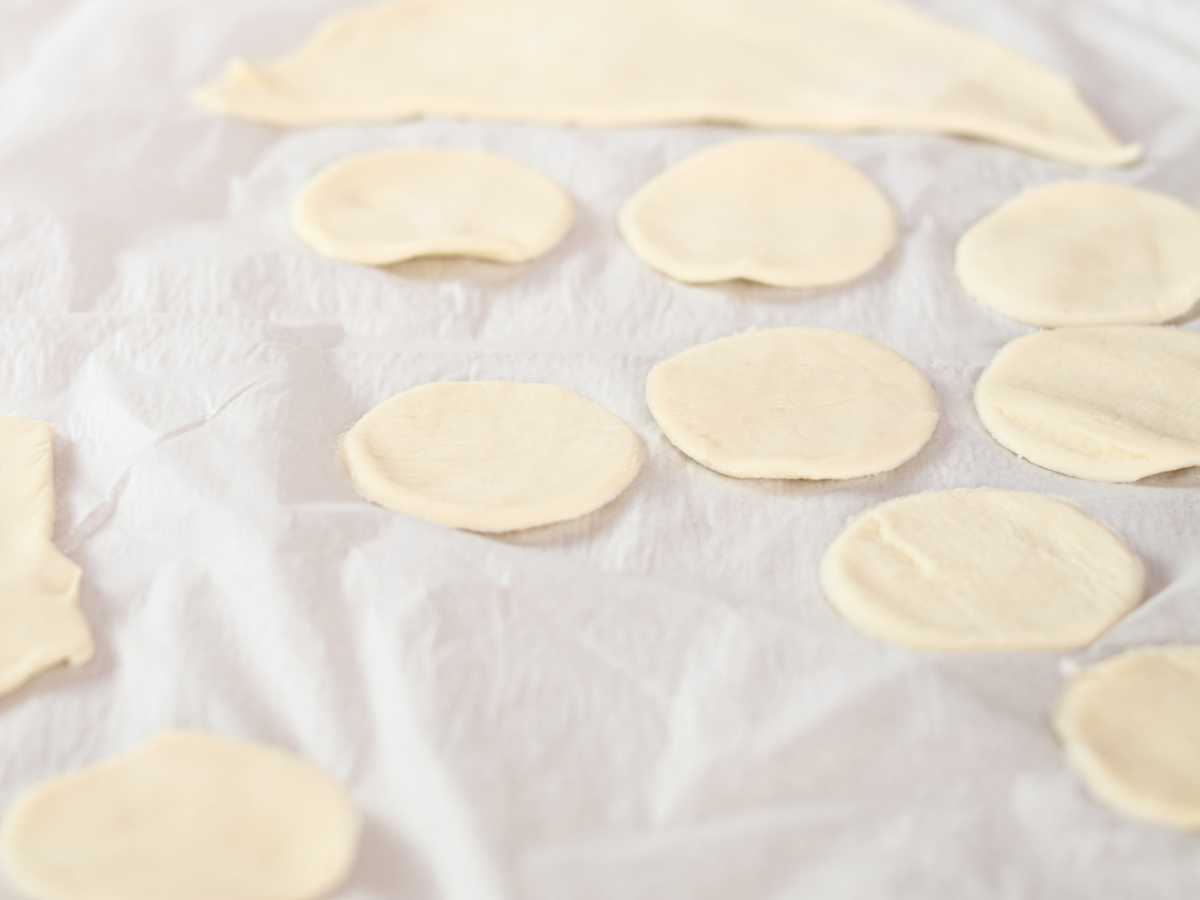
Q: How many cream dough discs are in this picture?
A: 9